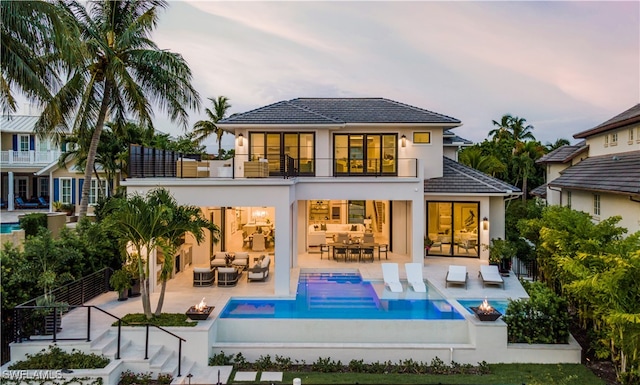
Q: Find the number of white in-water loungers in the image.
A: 2